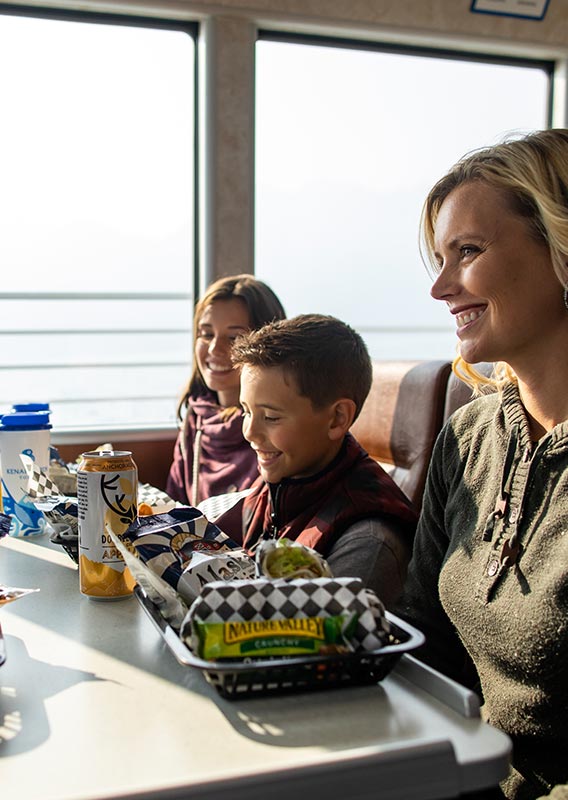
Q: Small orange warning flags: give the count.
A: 0